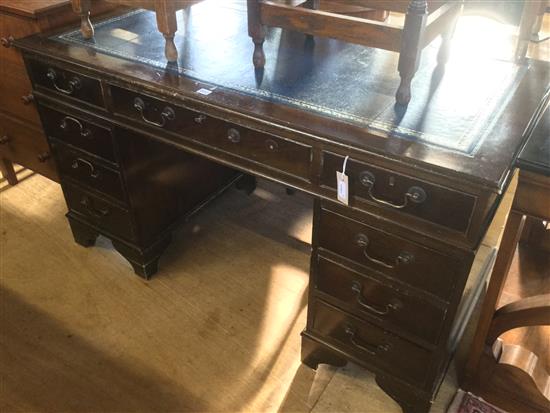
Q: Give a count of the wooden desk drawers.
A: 9